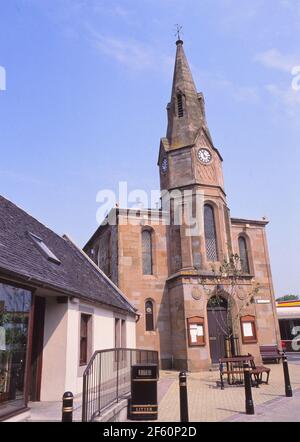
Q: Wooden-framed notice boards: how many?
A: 2